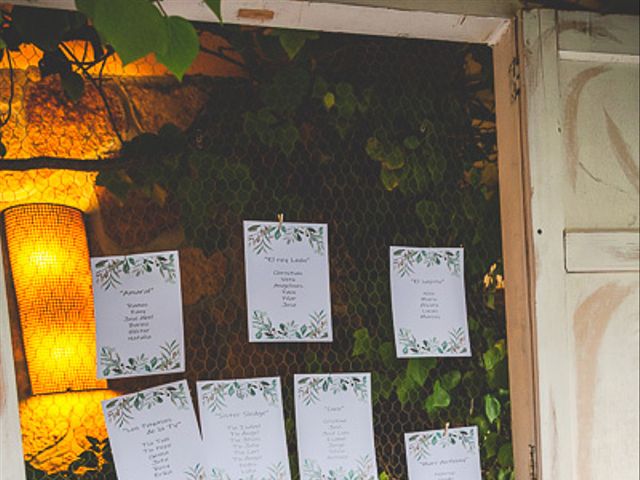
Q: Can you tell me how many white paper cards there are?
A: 7